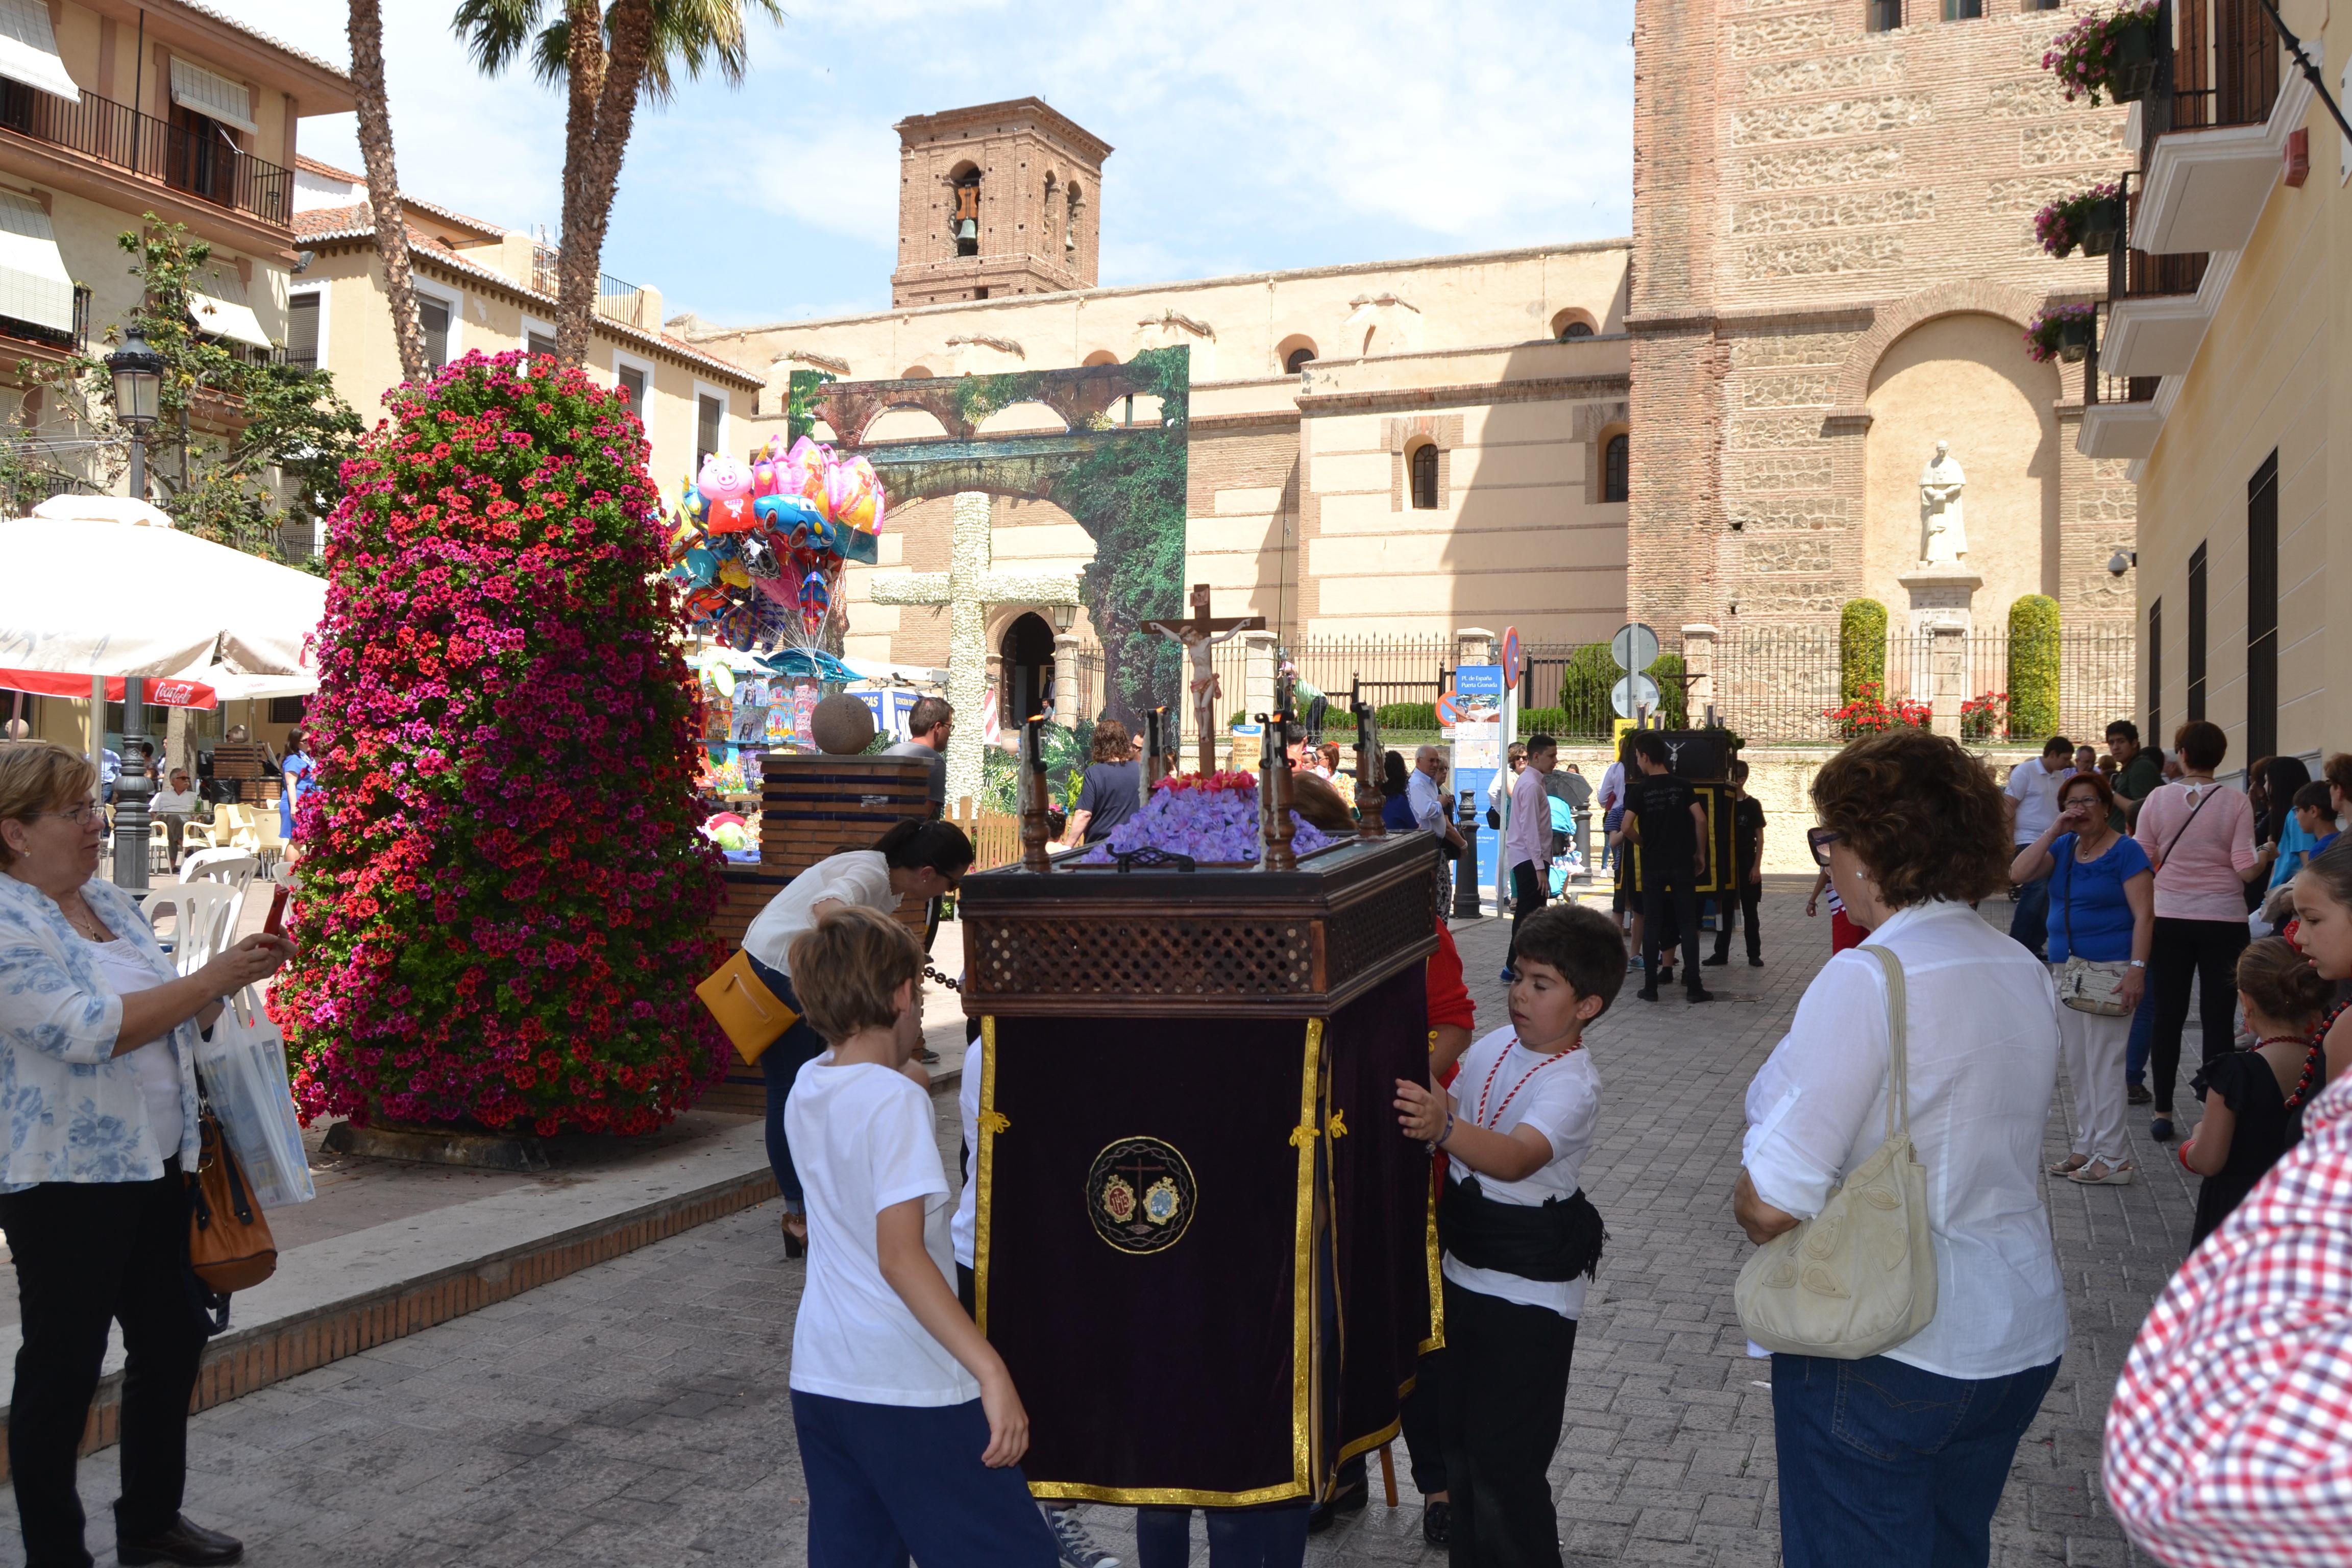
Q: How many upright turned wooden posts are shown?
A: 4